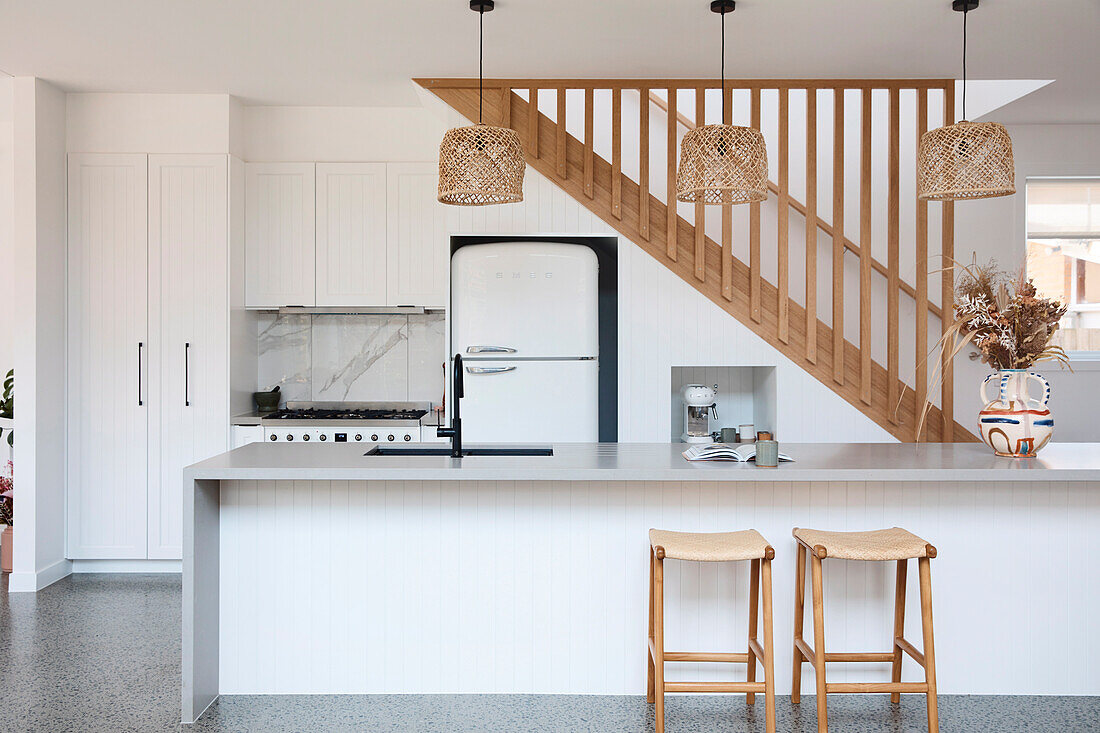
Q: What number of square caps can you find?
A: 0